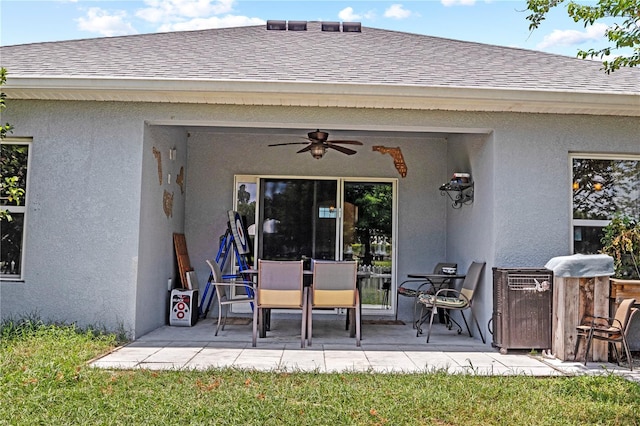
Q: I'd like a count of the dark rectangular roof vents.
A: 4